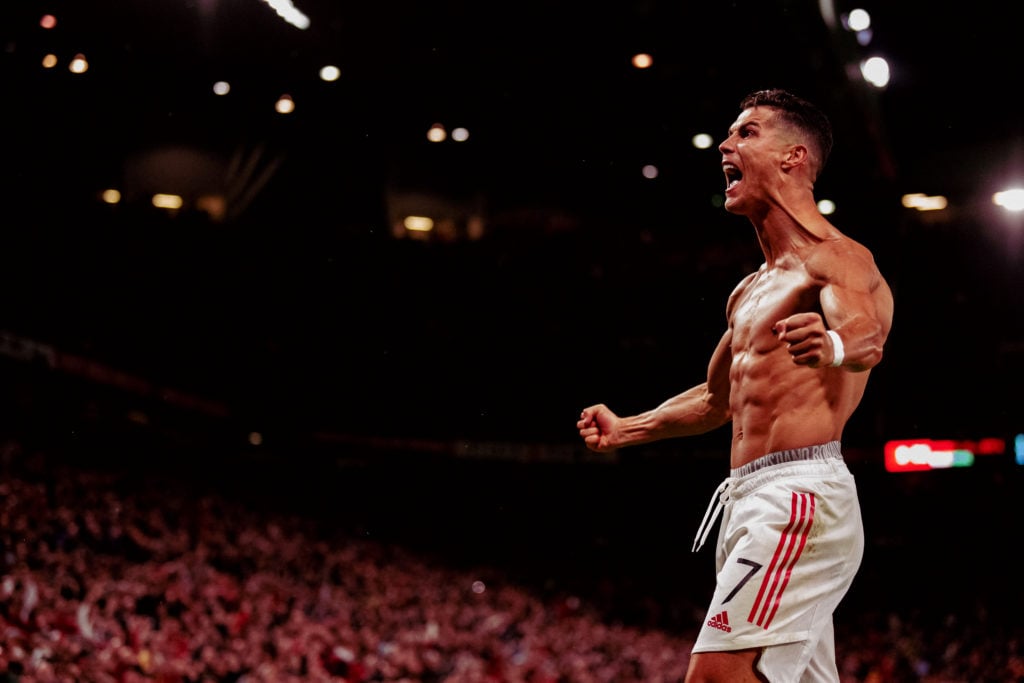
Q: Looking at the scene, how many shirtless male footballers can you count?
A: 1